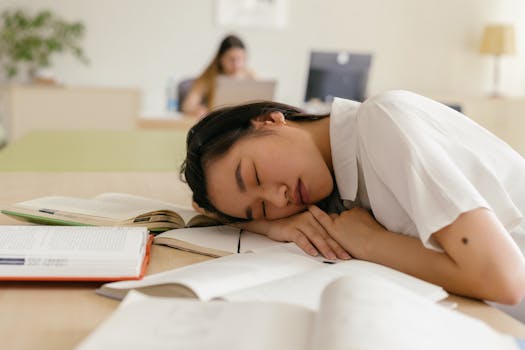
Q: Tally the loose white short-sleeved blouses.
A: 1